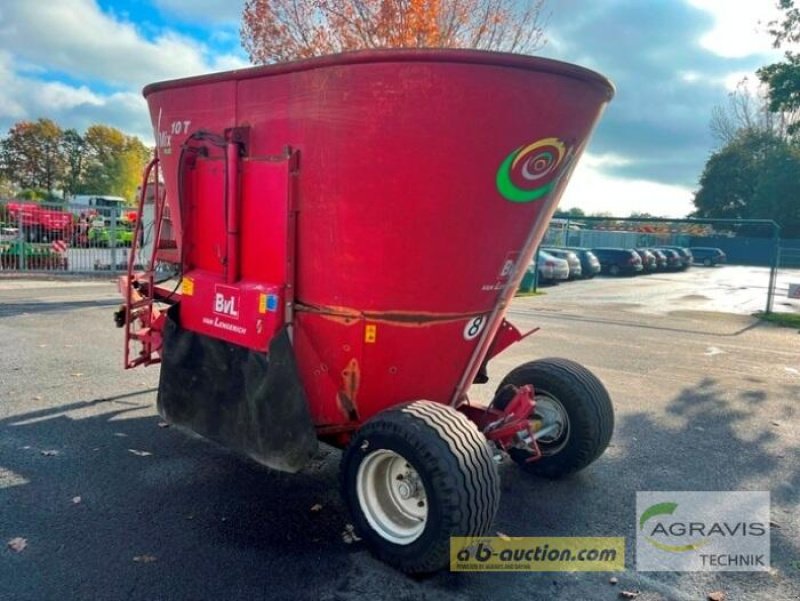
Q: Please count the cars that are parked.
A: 9